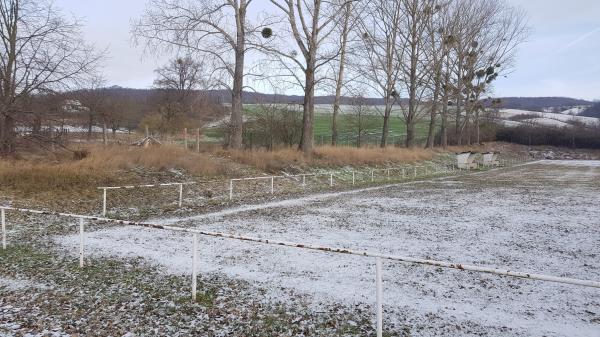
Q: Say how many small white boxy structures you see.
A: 2